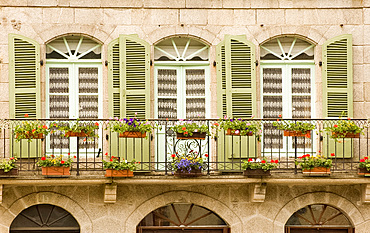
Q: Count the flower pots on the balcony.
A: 14